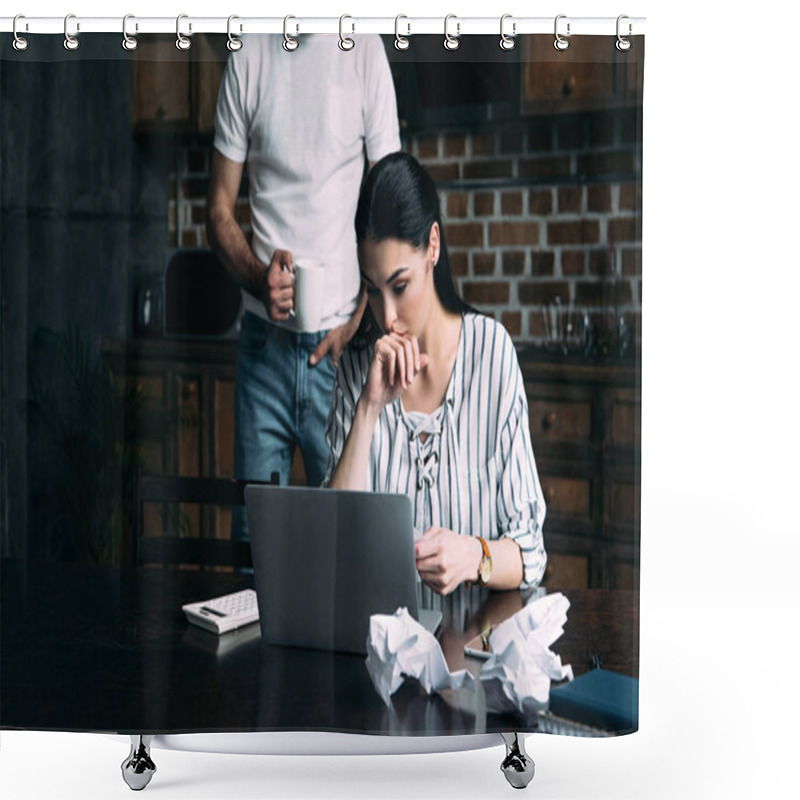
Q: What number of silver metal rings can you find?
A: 12